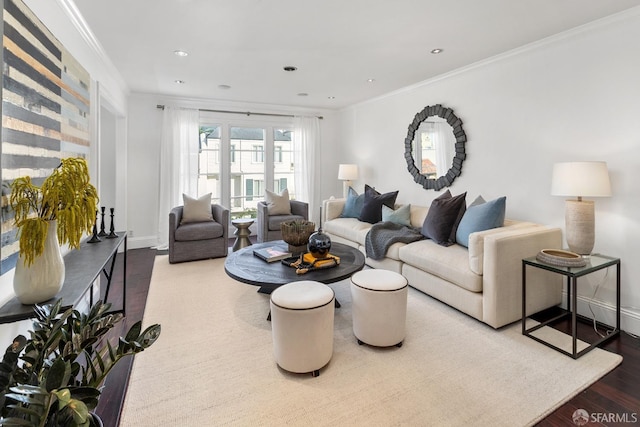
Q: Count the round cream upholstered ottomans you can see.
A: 2